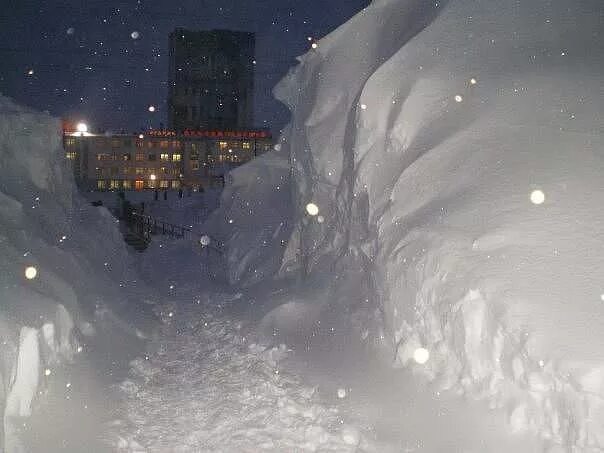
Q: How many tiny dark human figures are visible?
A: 3